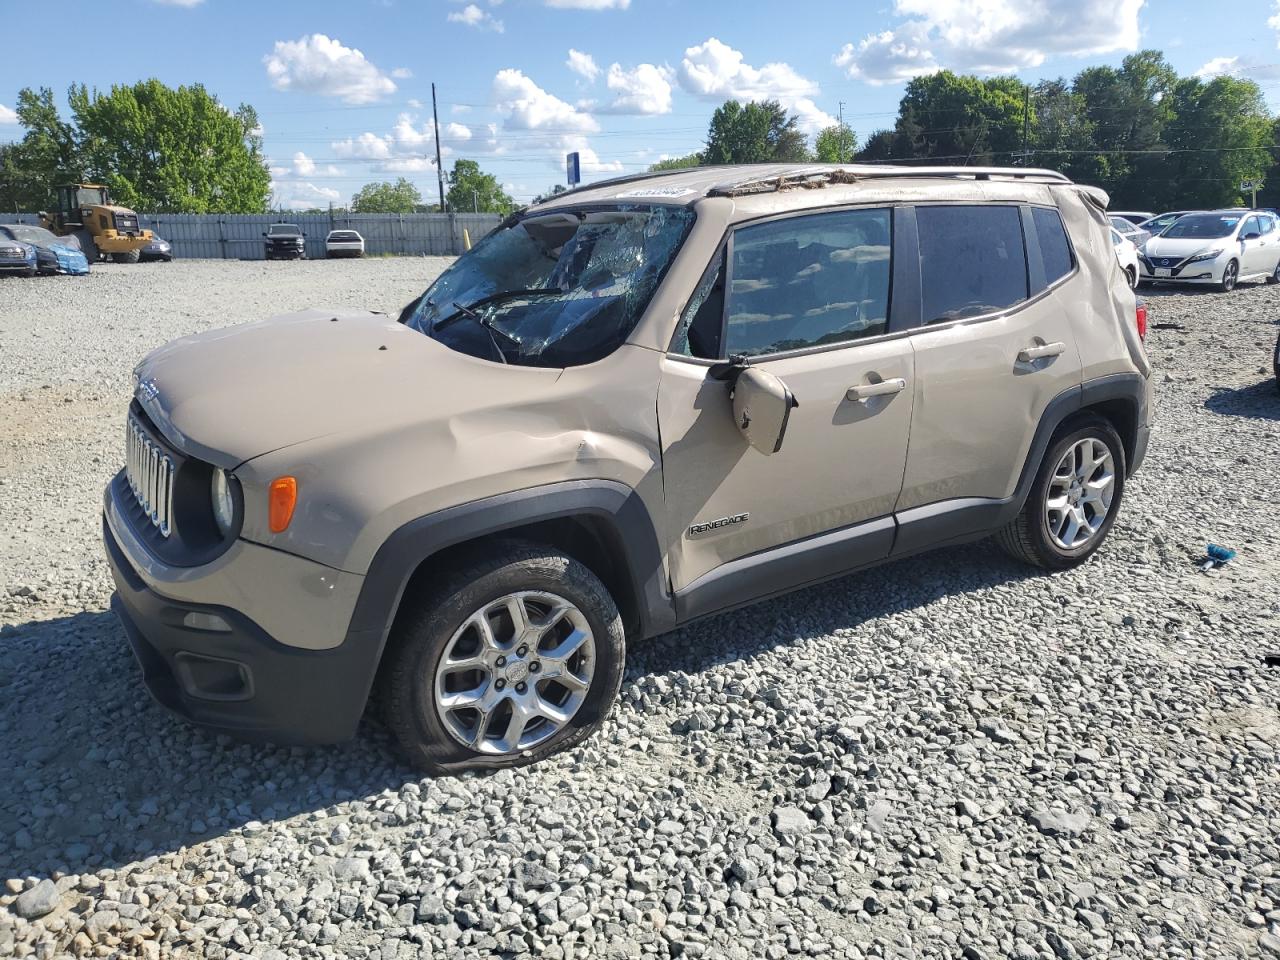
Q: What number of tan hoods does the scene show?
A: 1